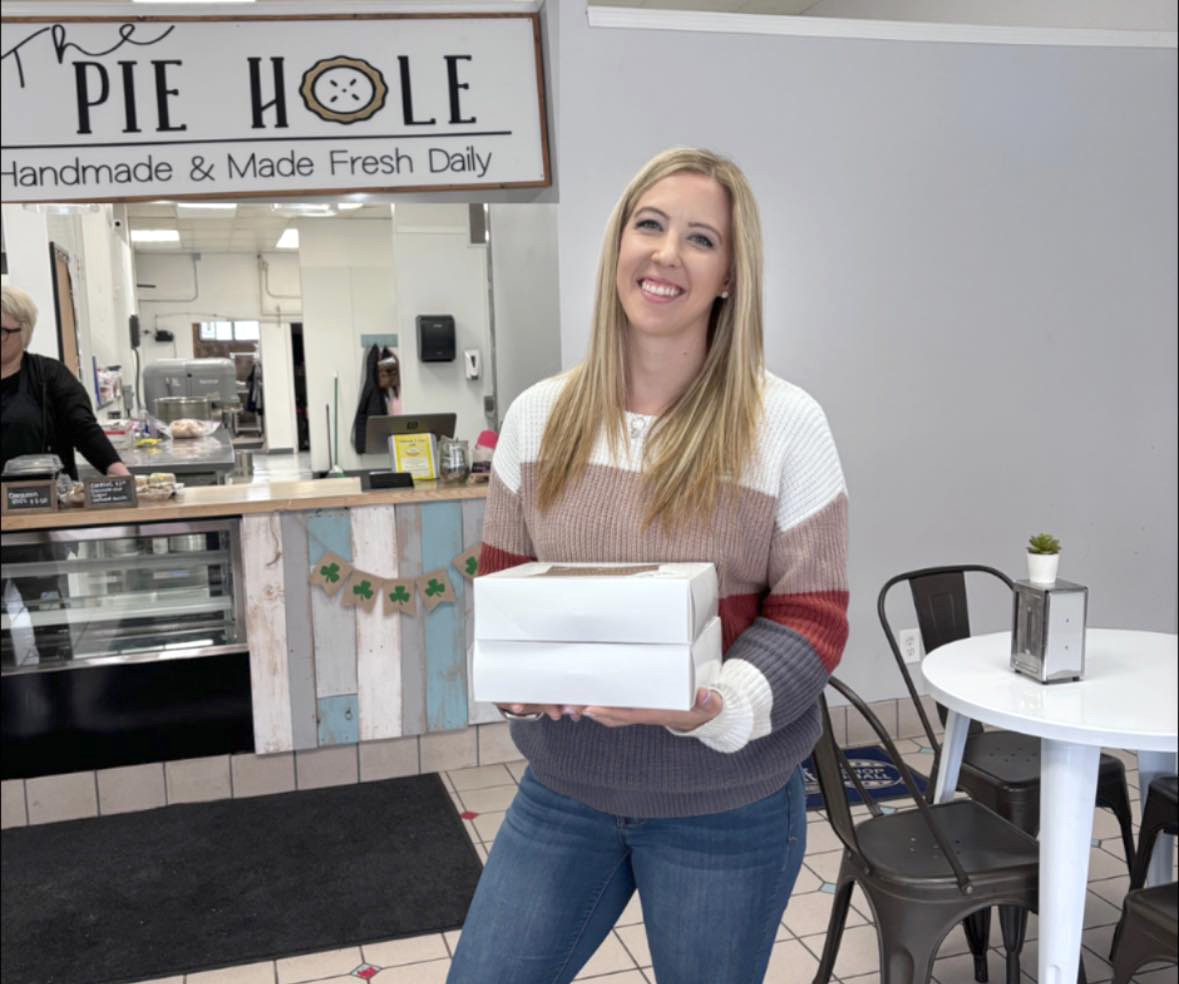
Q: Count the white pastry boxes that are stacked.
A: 2